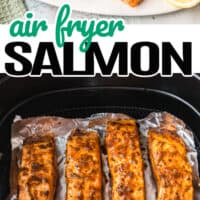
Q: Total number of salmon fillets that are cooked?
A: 4